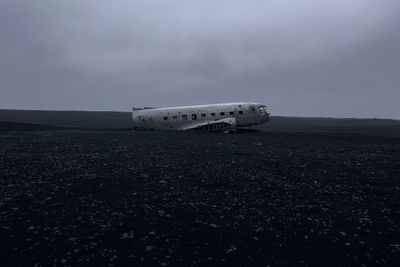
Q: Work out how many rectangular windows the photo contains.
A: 9